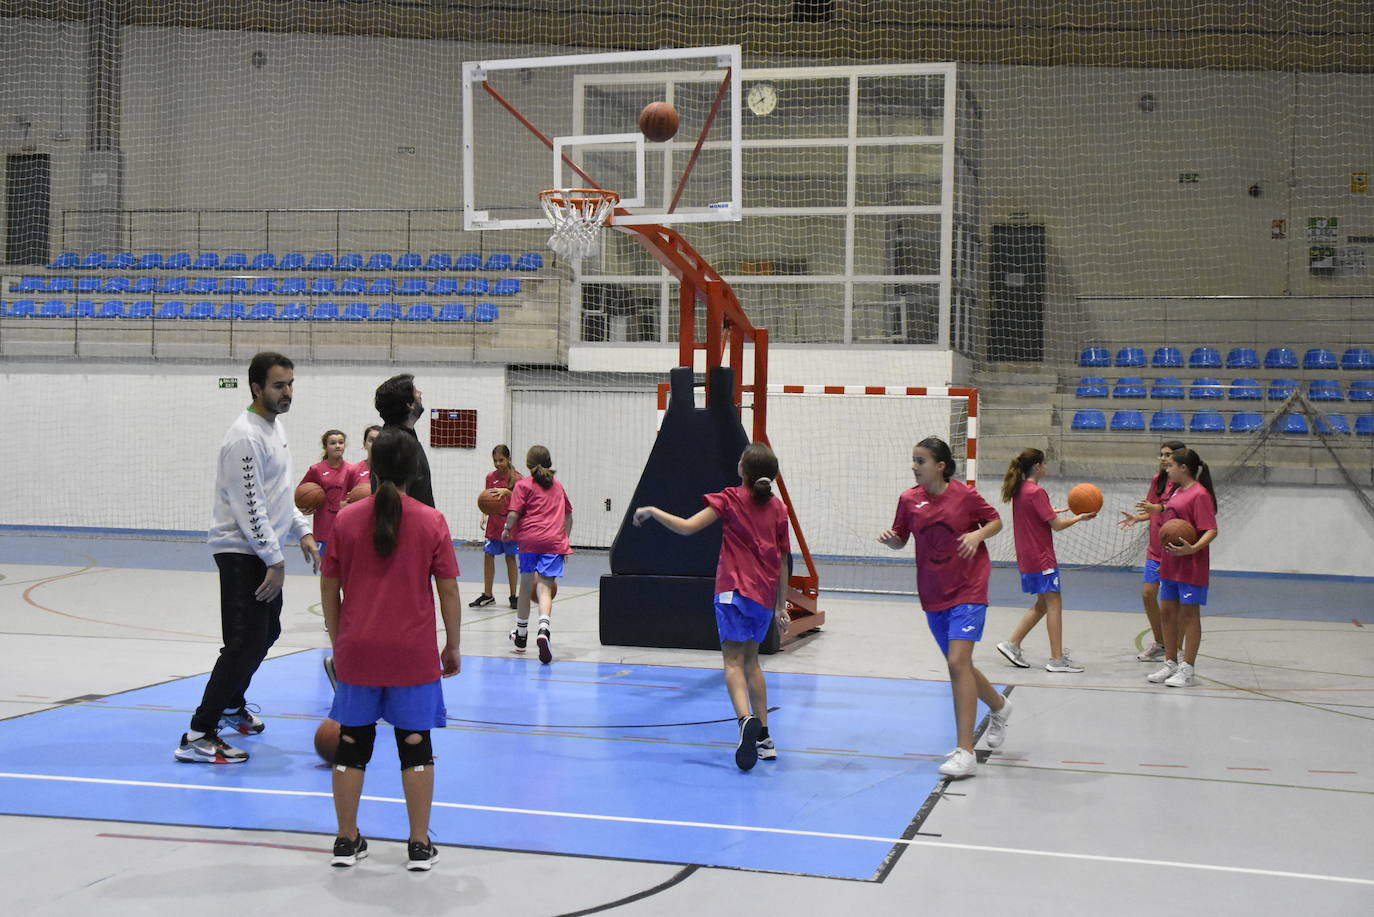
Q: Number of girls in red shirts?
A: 10